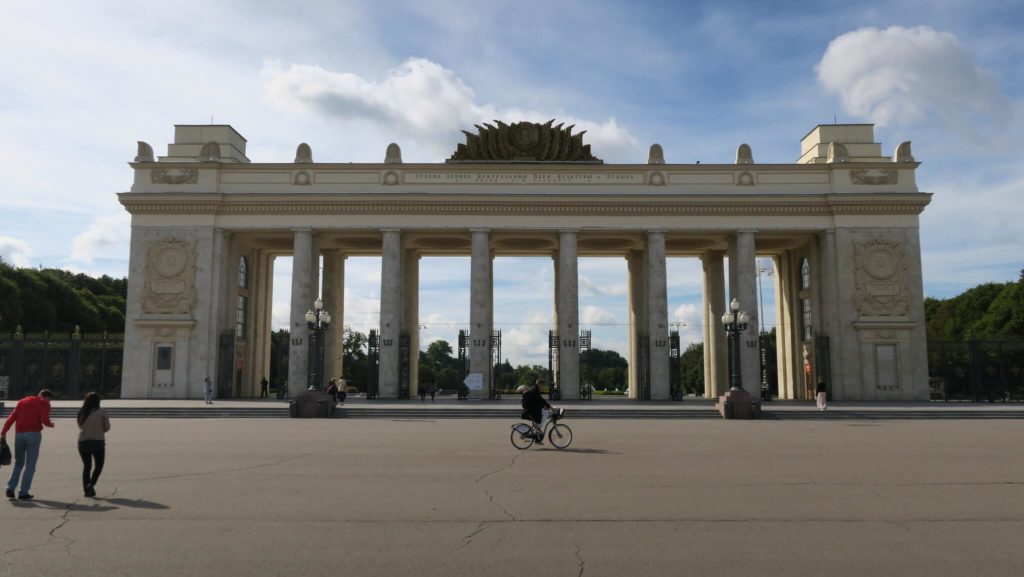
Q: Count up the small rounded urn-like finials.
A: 8